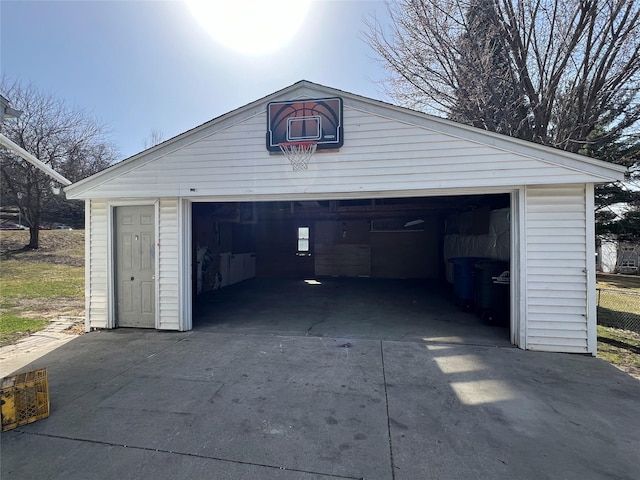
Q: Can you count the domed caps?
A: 0